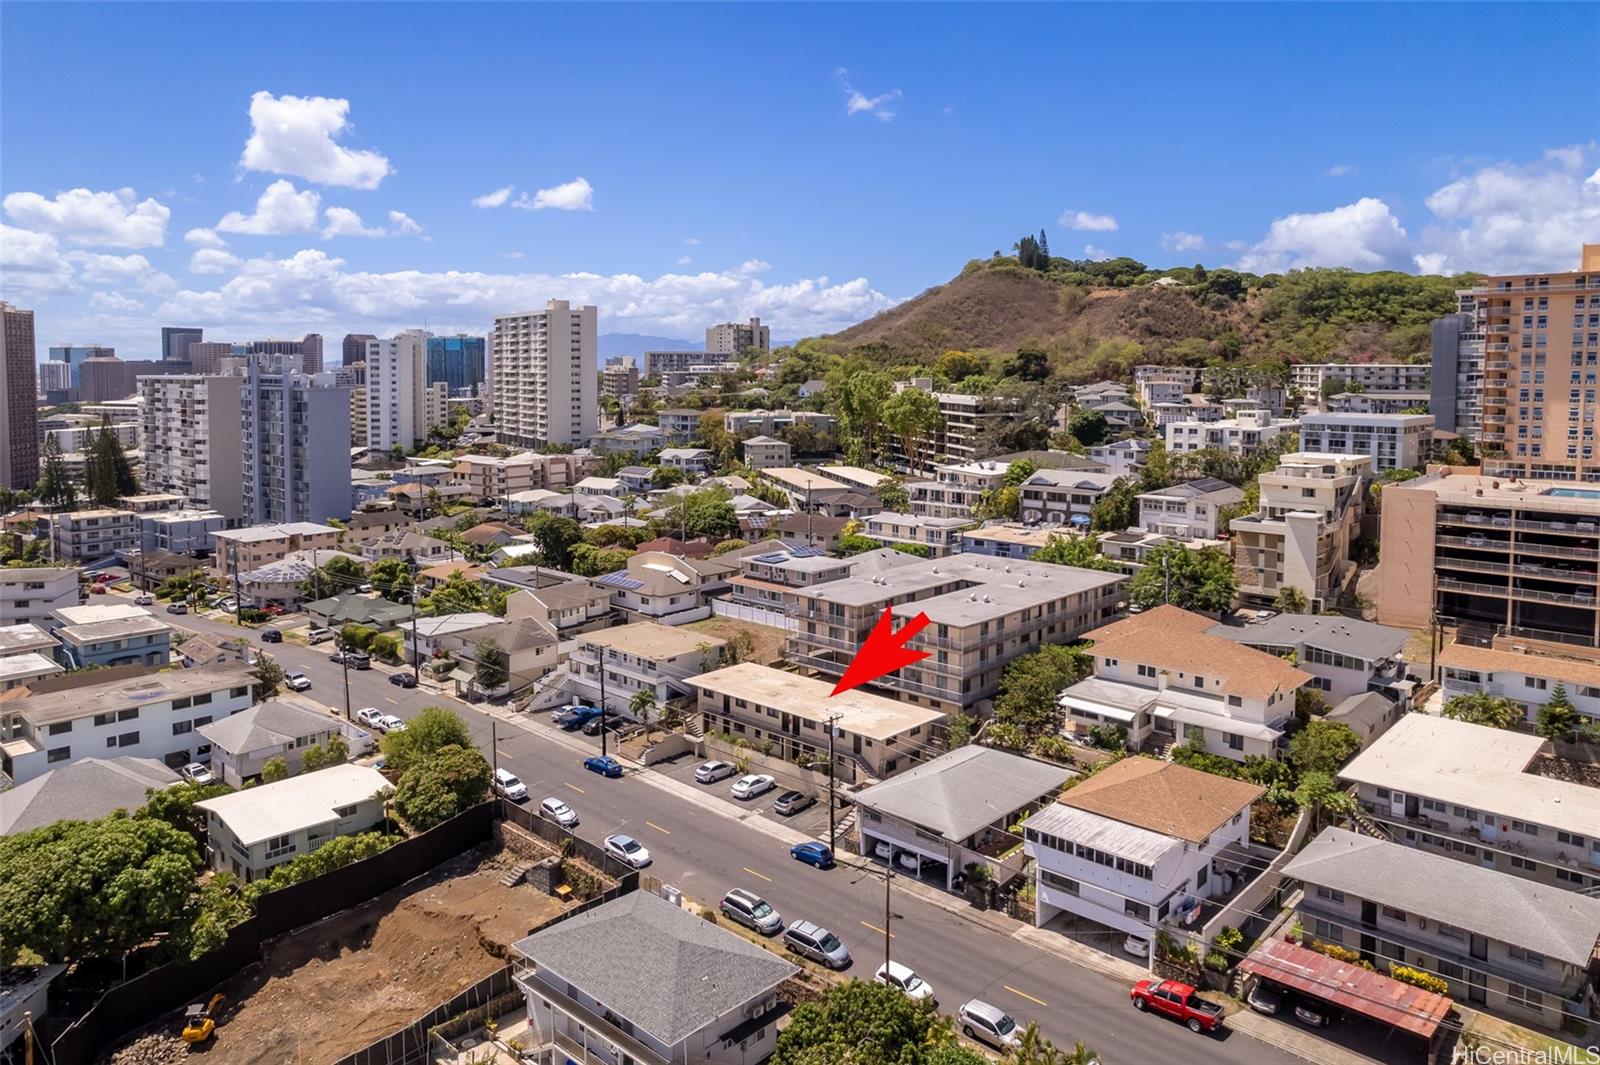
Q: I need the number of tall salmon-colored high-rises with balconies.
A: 1